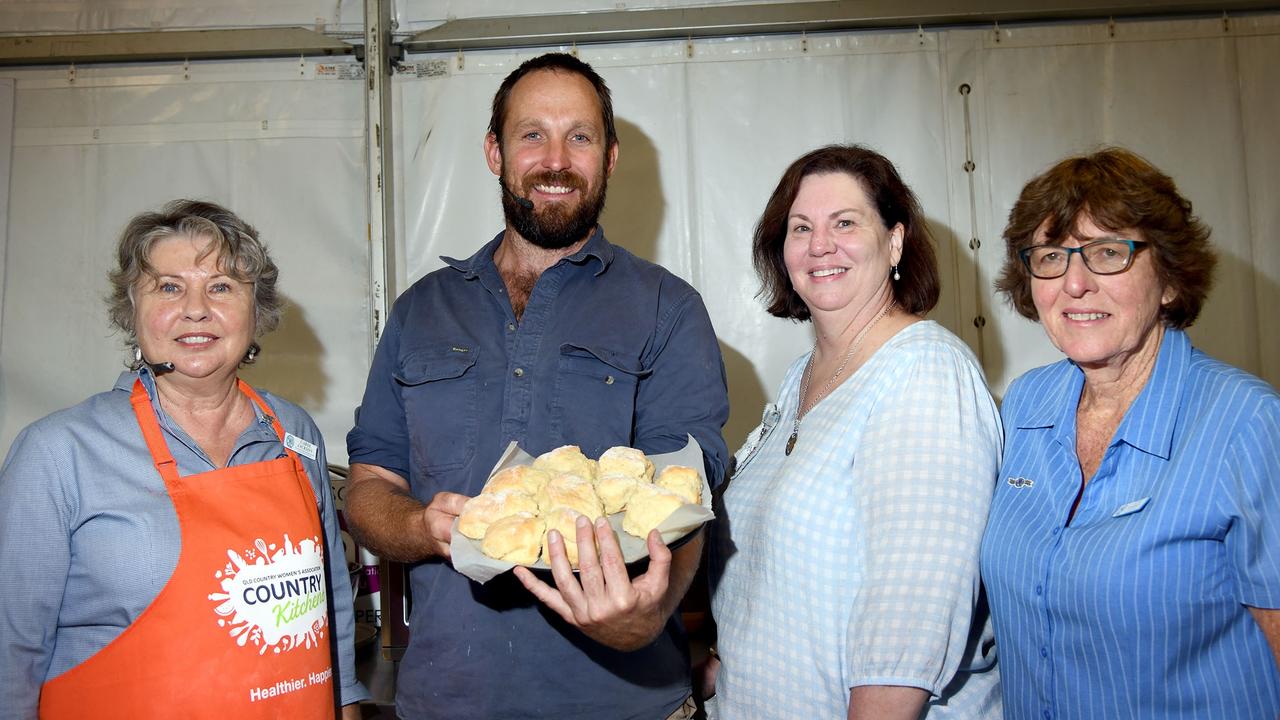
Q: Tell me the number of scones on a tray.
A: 10